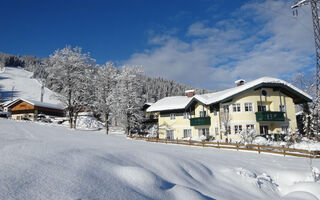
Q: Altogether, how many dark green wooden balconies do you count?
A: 2